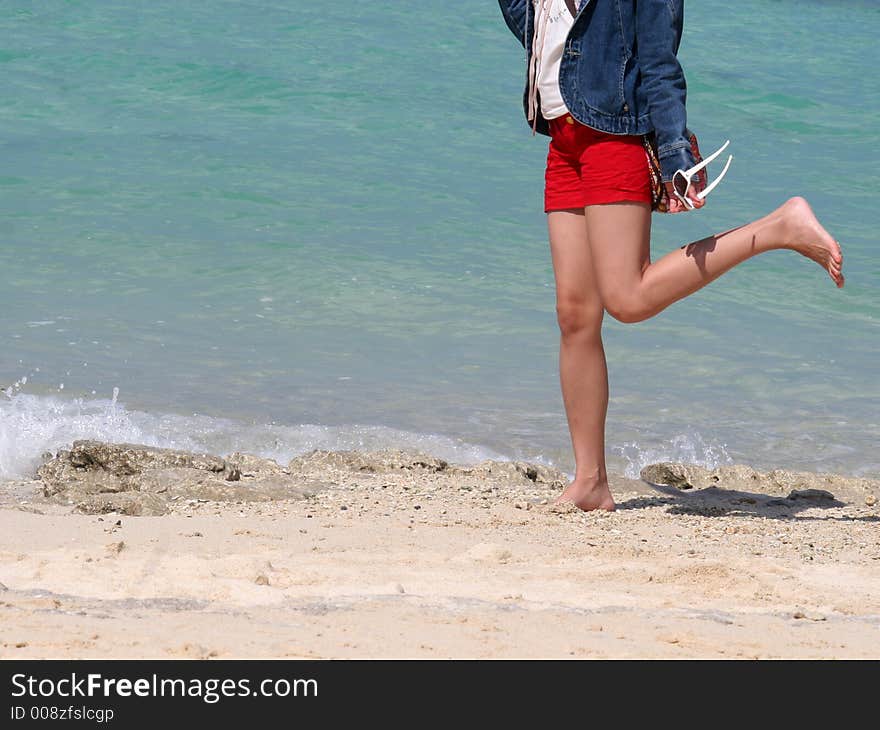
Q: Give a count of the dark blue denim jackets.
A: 1